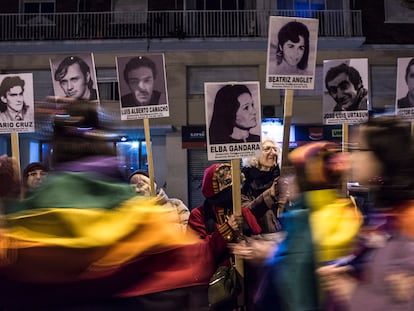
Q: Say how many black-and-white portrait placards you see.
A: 7